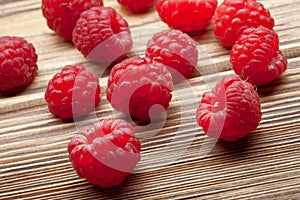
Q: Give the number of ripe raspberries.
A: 12